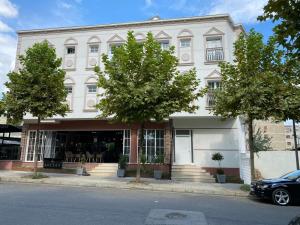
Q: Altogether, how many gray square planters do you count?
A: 4